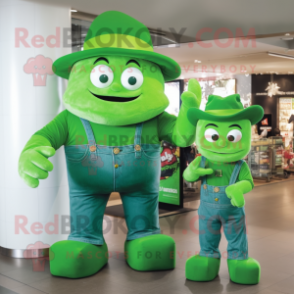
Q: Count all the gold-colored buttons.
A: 7